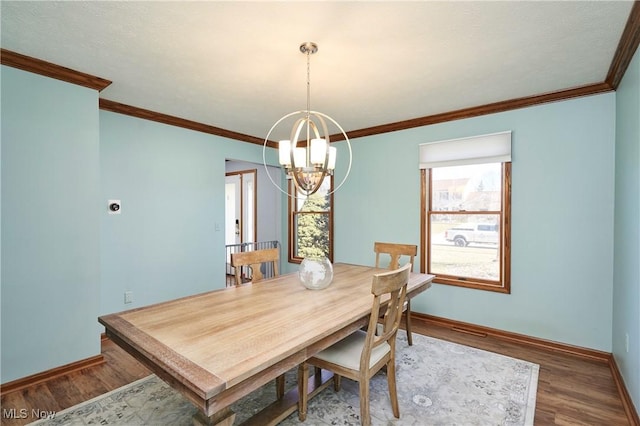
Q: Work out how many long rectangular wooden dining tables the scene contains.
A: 1